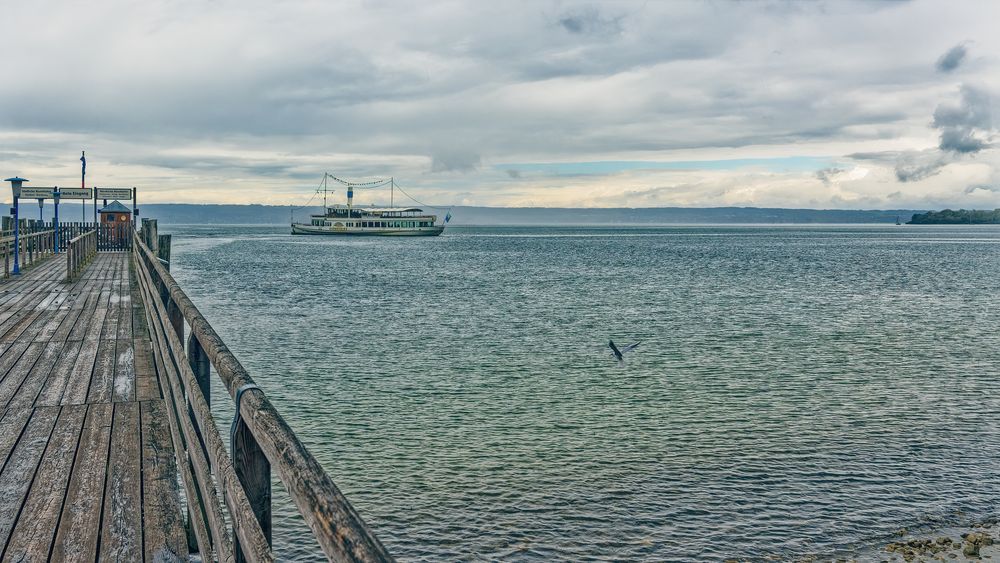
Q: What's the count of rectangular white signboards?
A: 3